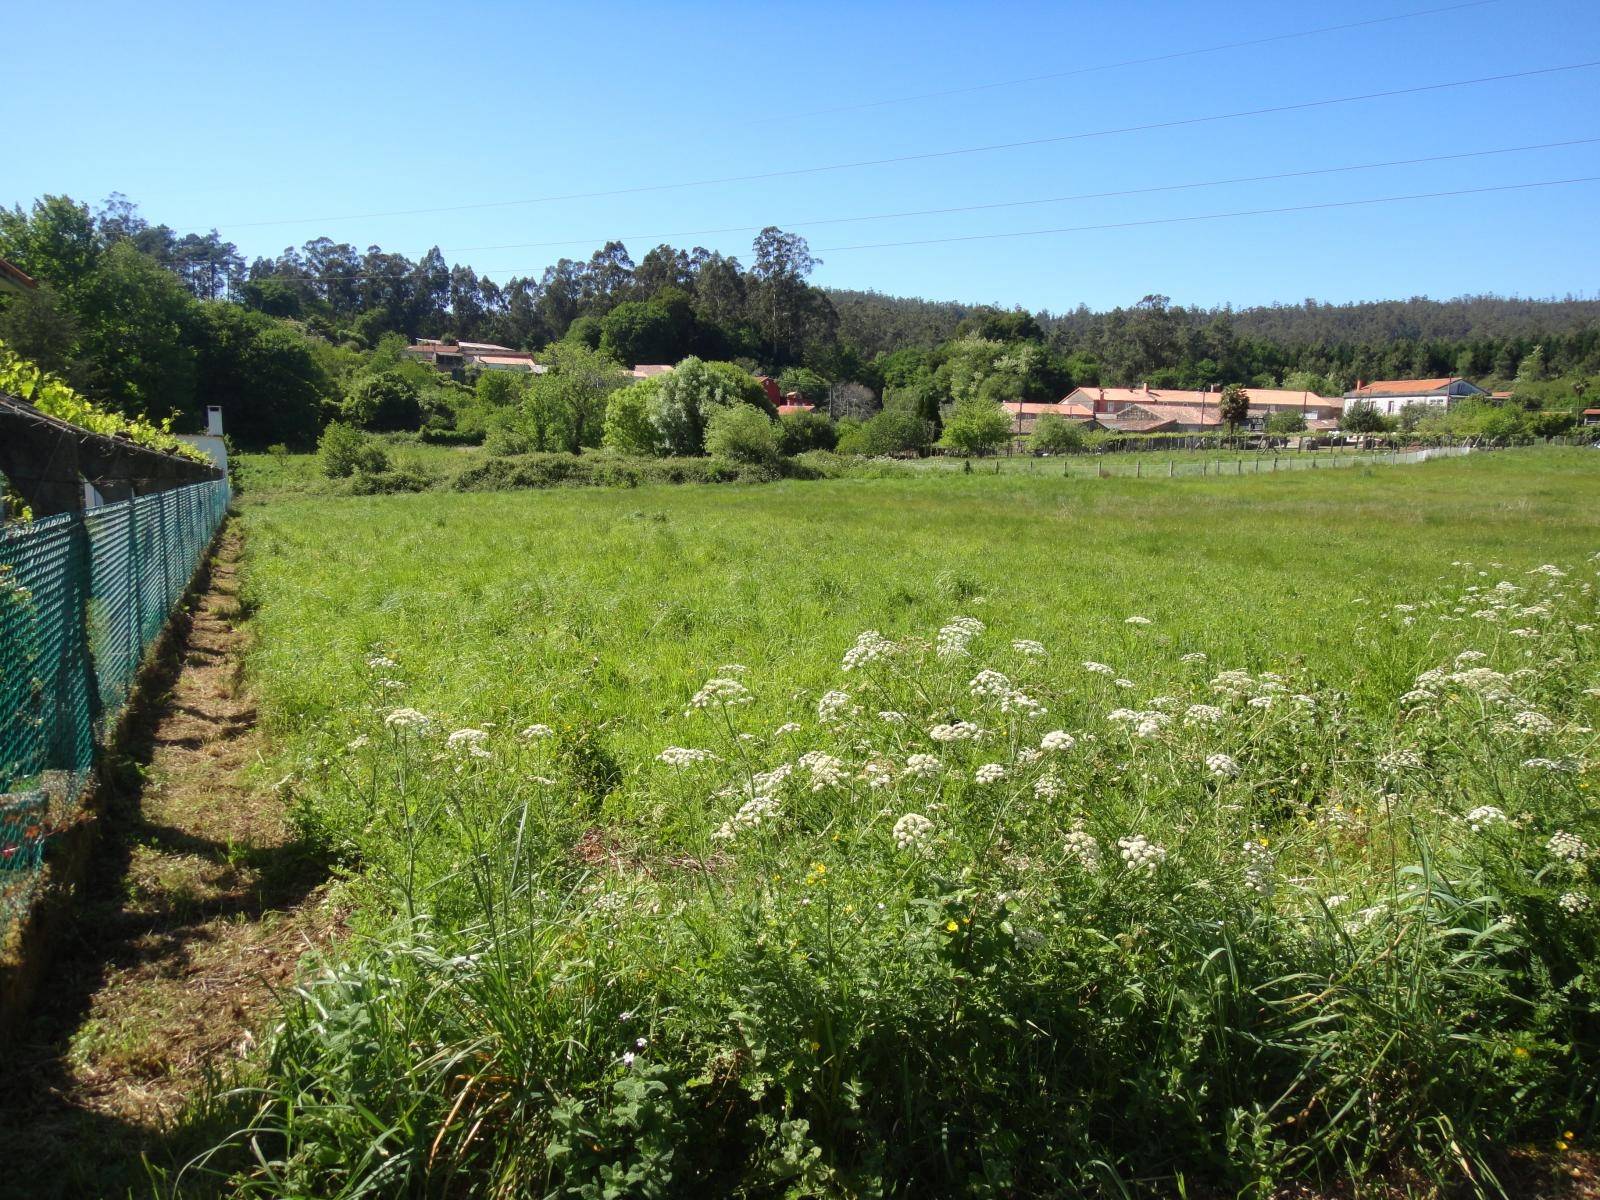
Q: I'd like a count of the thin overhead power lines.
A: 4